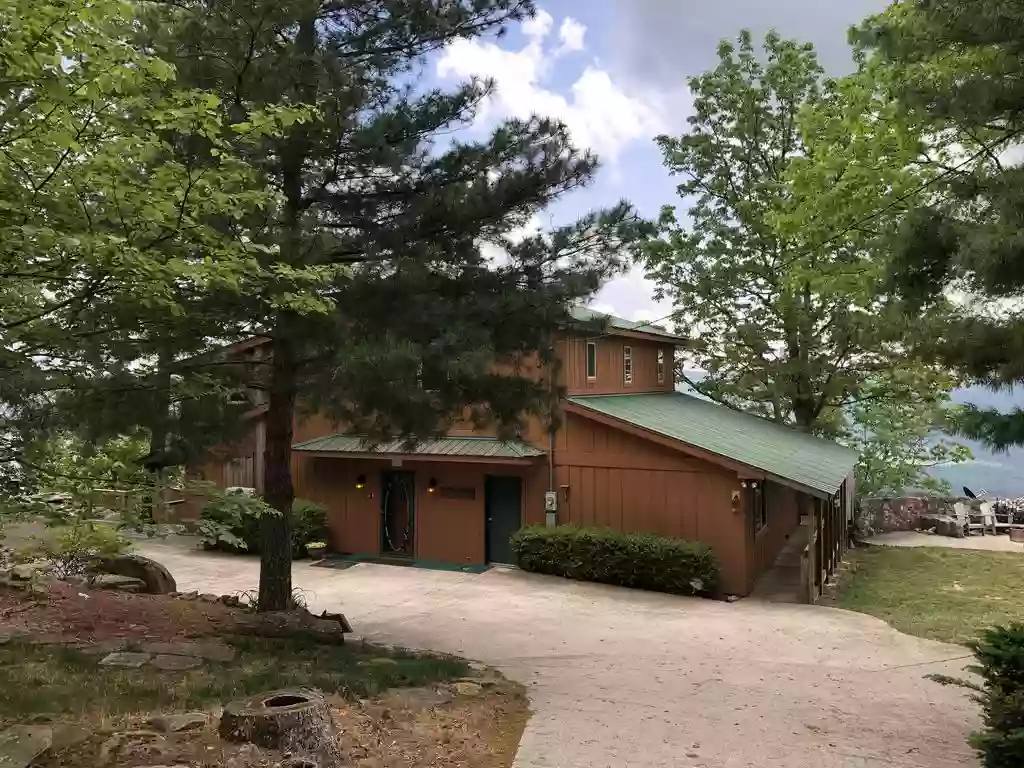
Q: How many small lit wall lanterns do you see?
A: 2